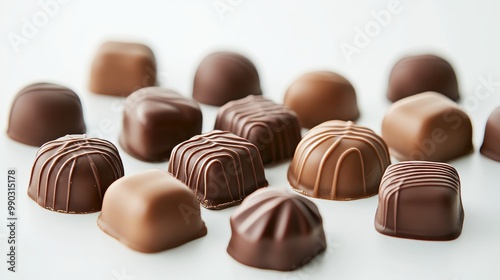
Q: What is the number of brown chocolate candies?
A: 15